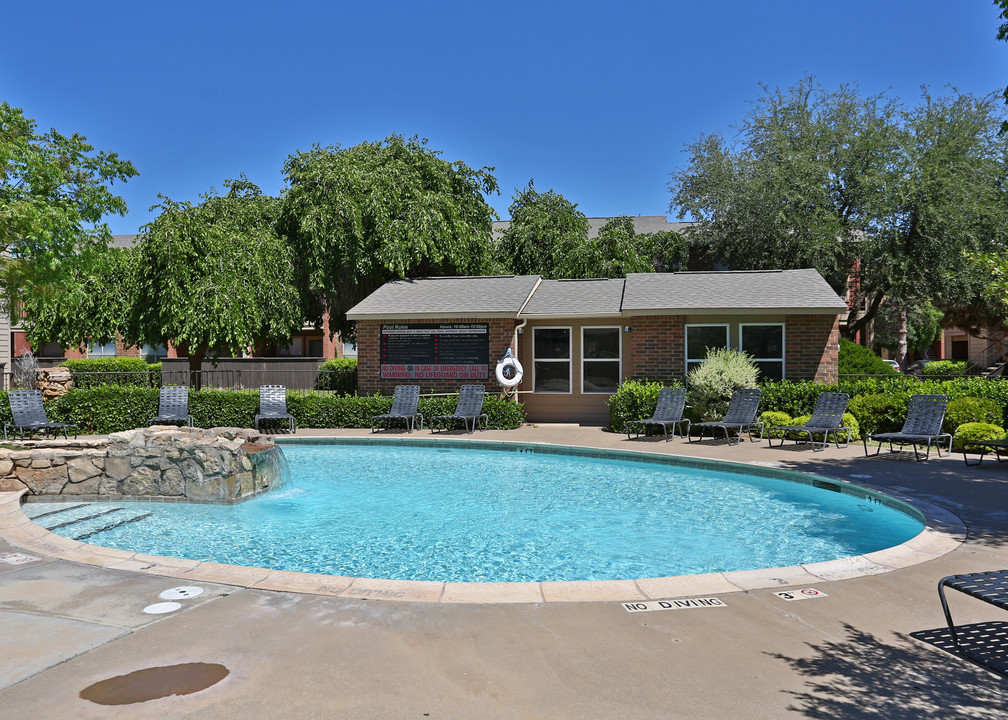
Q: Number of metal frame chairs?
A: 11